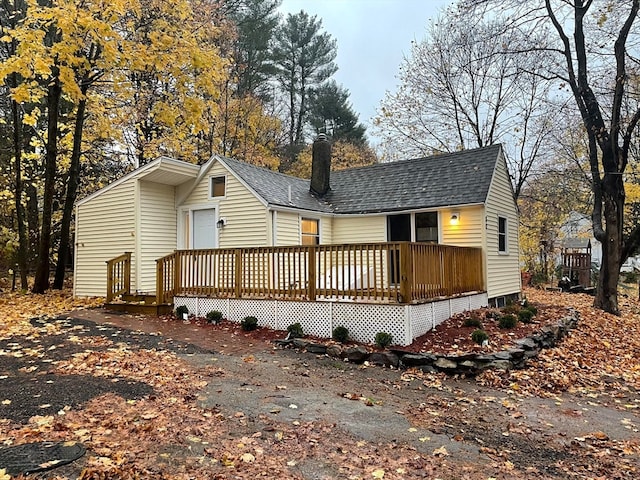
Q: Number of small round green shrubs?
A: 11